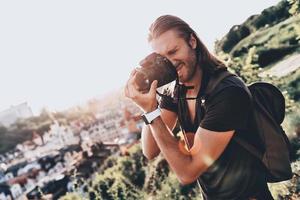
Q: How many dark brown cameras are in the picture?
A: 1